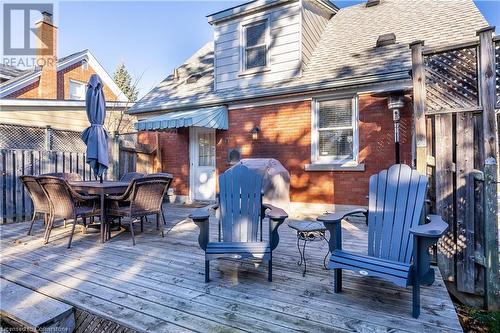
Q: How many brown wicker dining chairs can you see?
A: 6